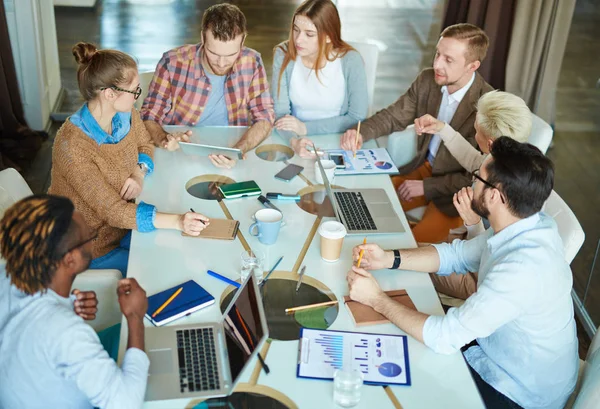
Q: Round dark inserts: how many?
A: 5